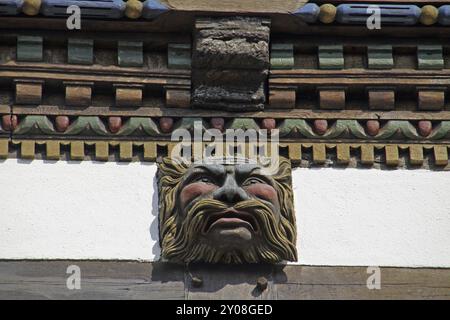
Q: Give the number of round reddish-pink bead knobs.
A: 9